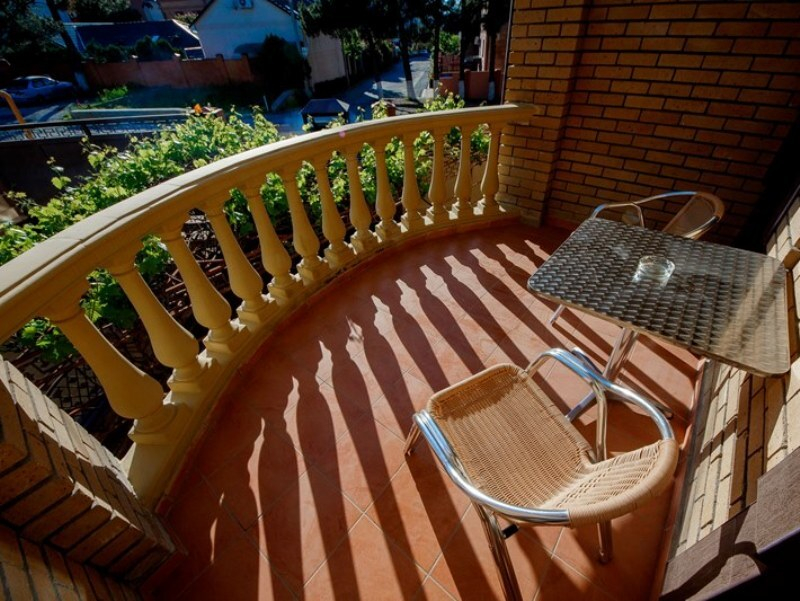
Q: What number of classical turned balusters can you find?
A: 13